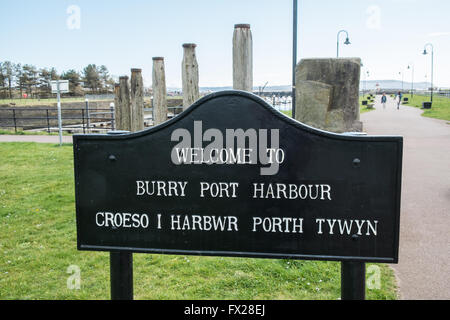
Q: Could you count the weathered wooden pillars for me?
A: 6